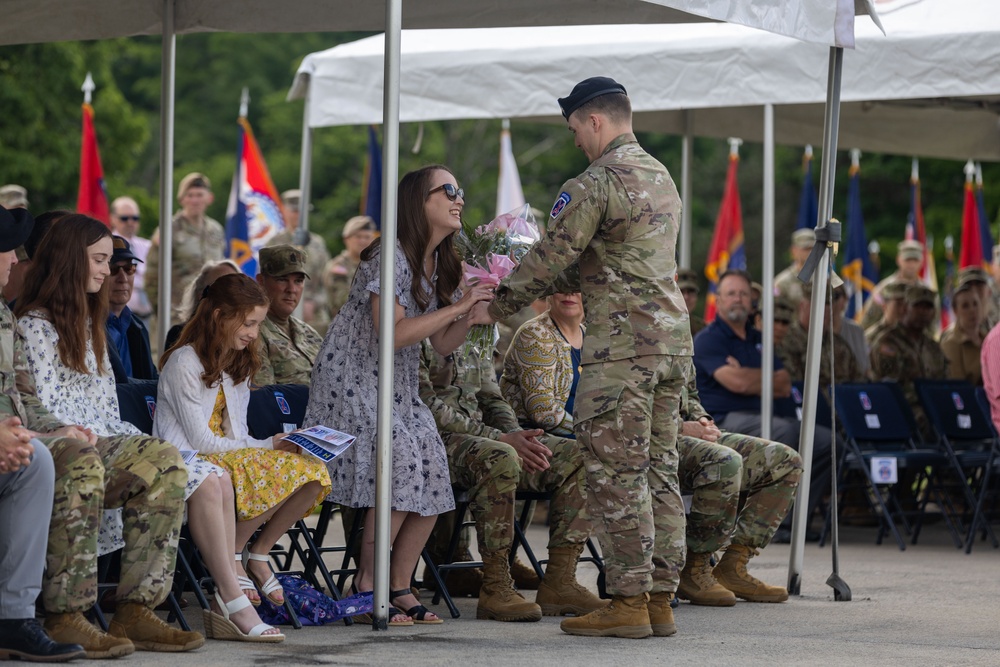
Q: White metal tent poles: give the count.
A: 6